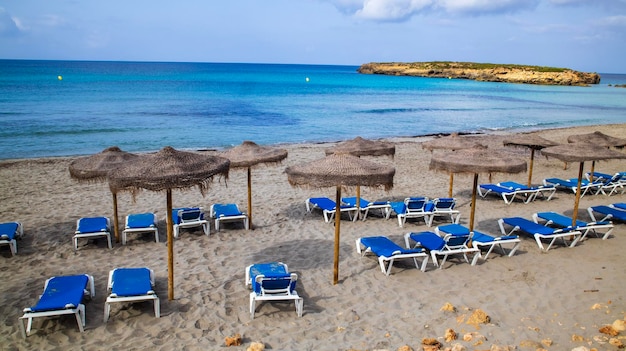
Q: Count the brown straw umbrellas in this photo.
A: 10